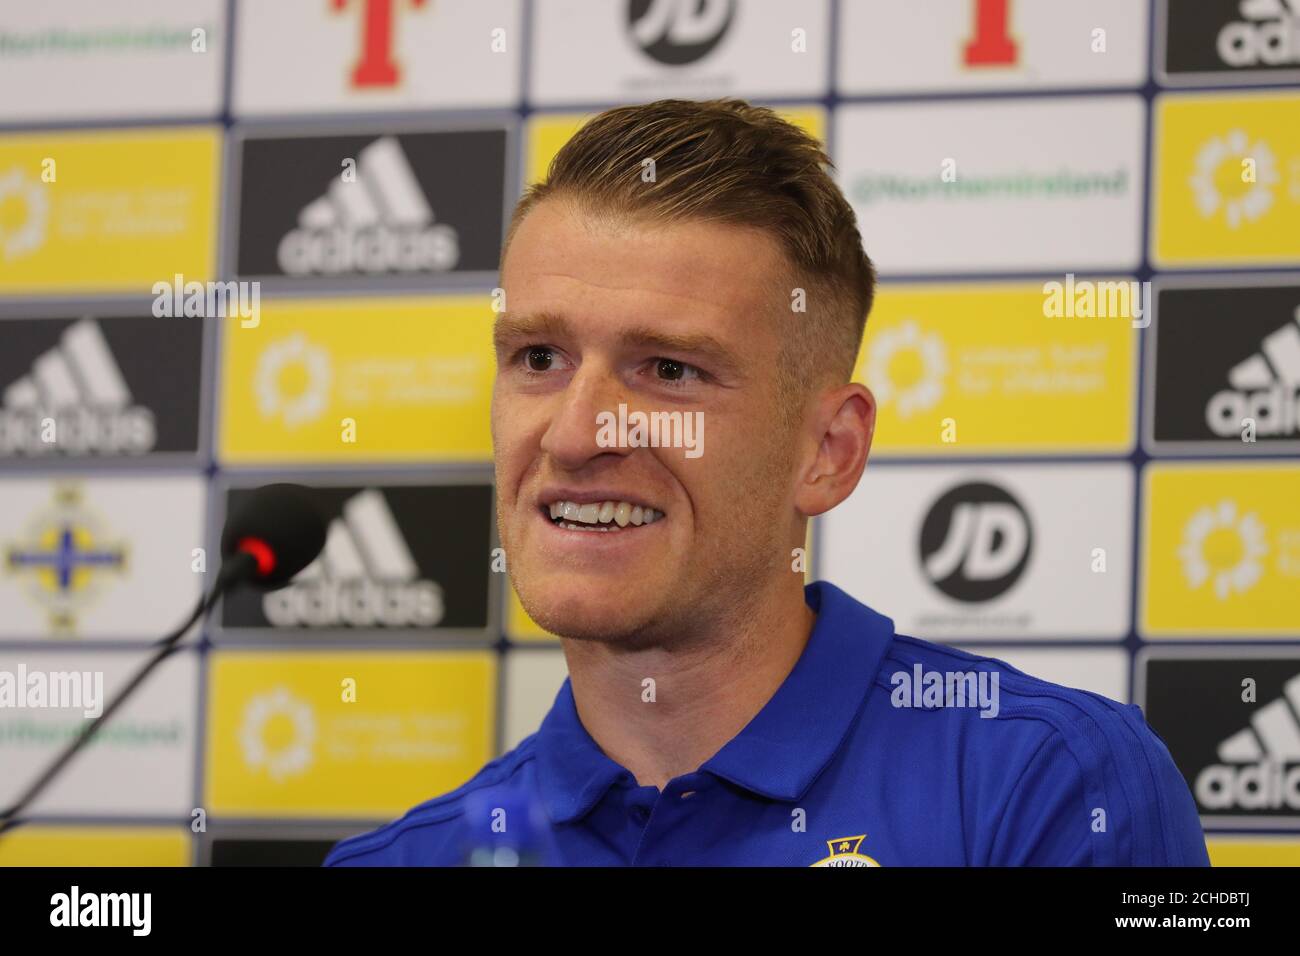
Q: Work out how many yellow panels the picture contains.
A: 10